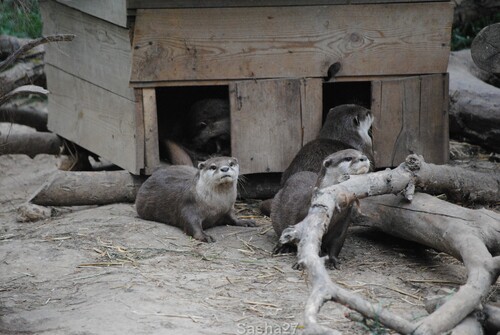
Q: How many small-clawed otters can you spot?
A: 4